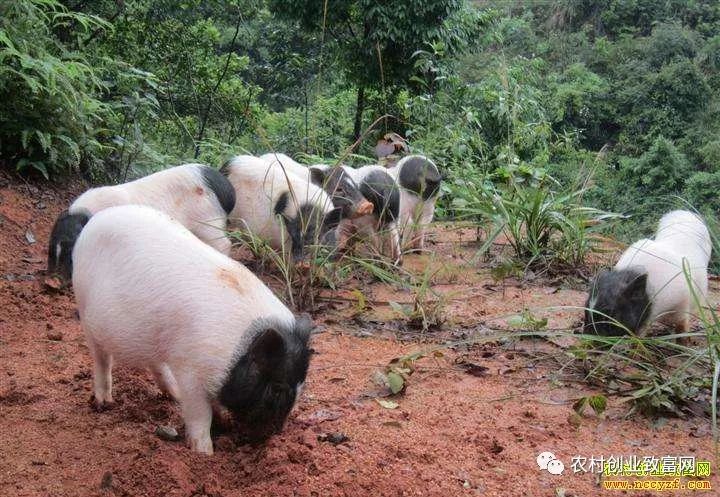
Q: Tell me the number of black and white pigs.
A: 7